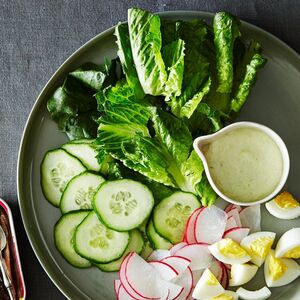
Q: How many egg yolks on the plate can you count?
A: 7